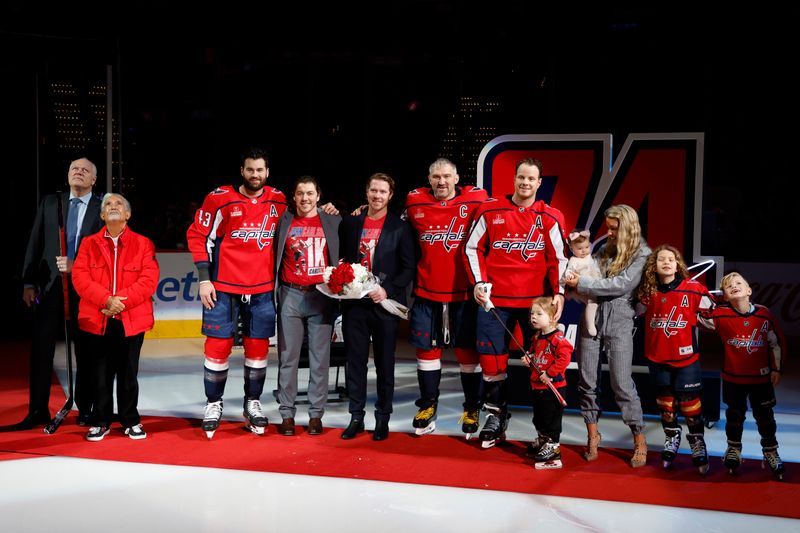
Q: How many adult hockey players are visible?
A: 3